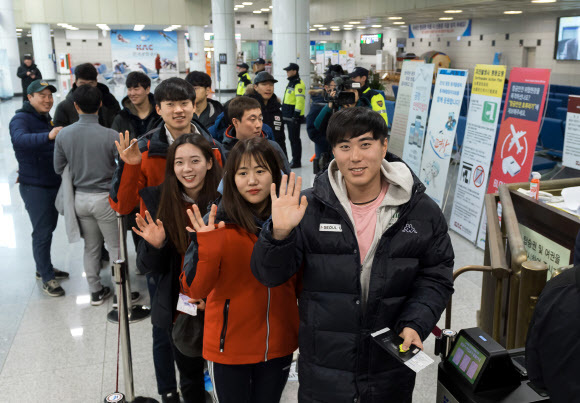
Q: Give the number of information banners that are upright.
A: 6